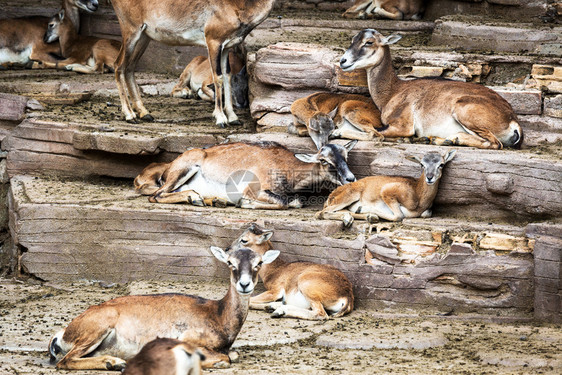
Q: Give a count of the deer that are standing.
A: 1